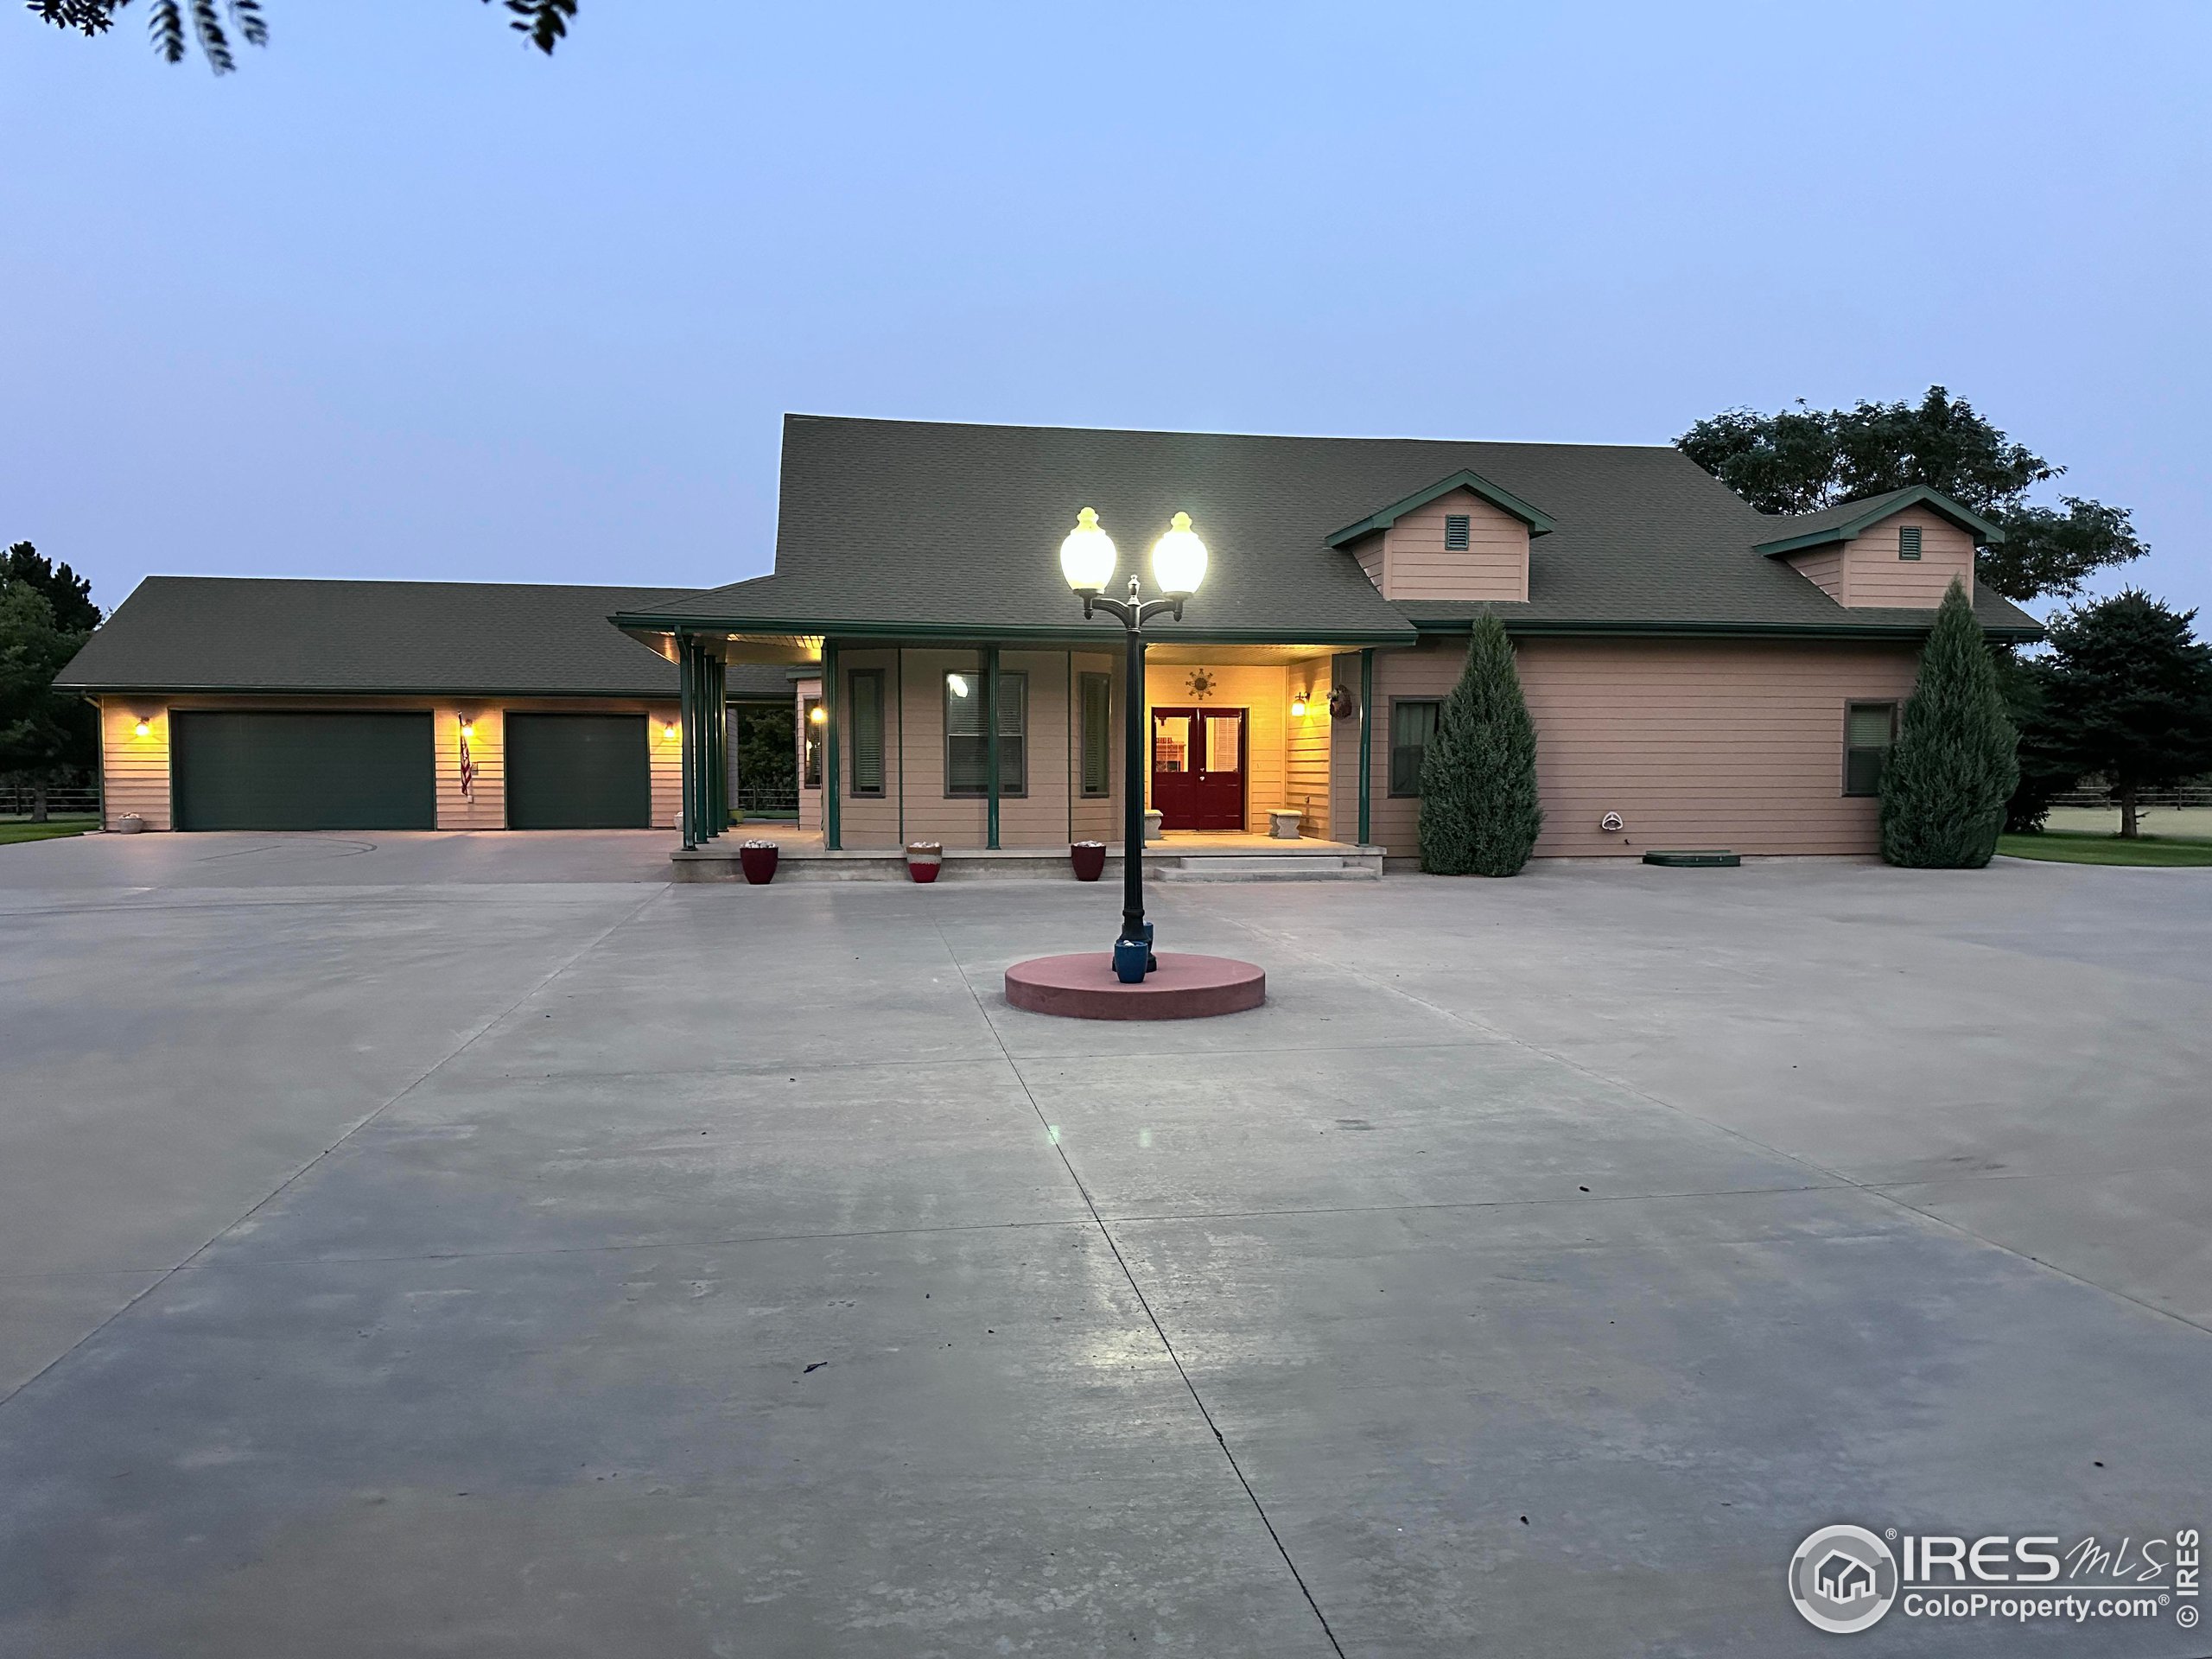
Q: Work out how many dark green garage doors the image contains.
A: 2